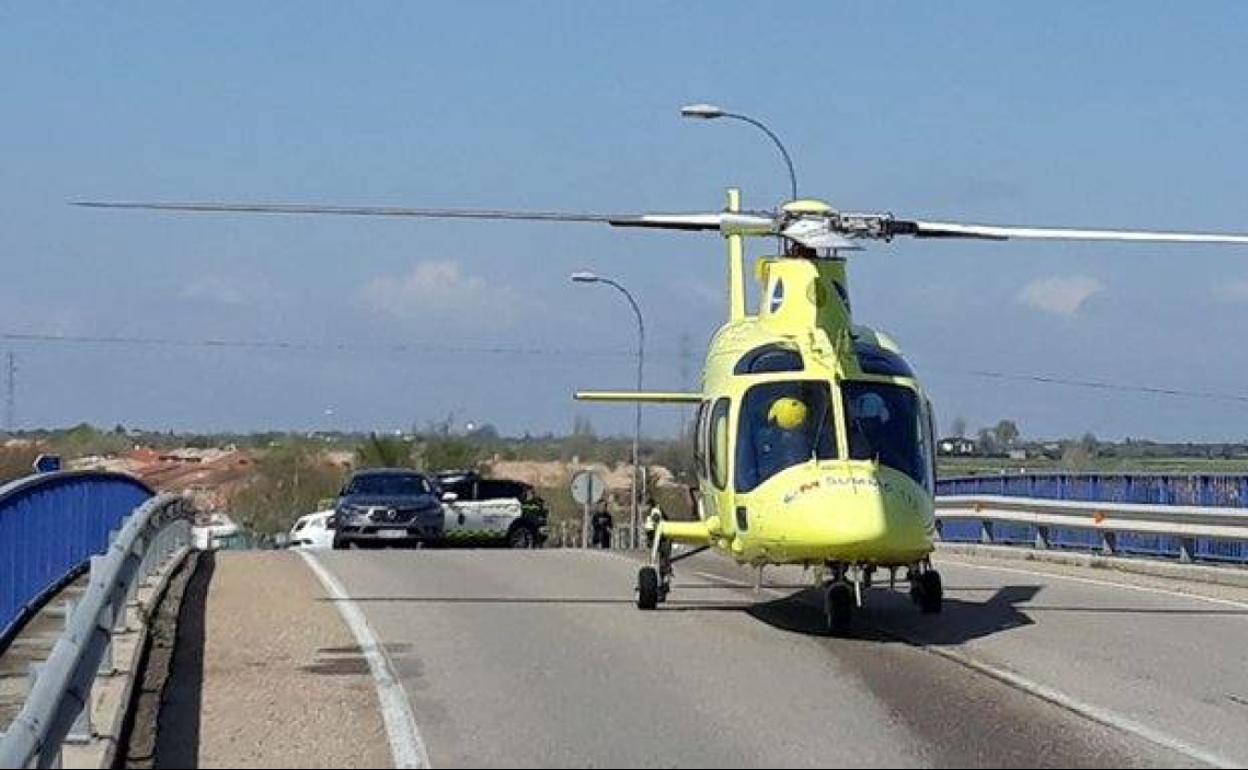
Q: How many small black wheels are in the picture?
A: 3